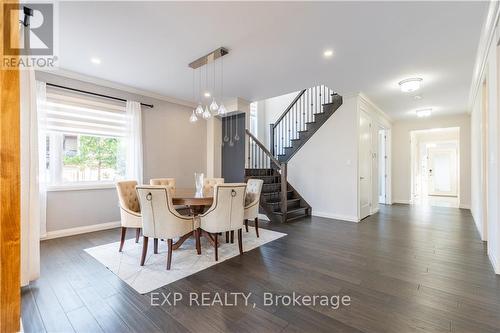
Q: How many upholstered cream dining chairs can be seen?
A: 6